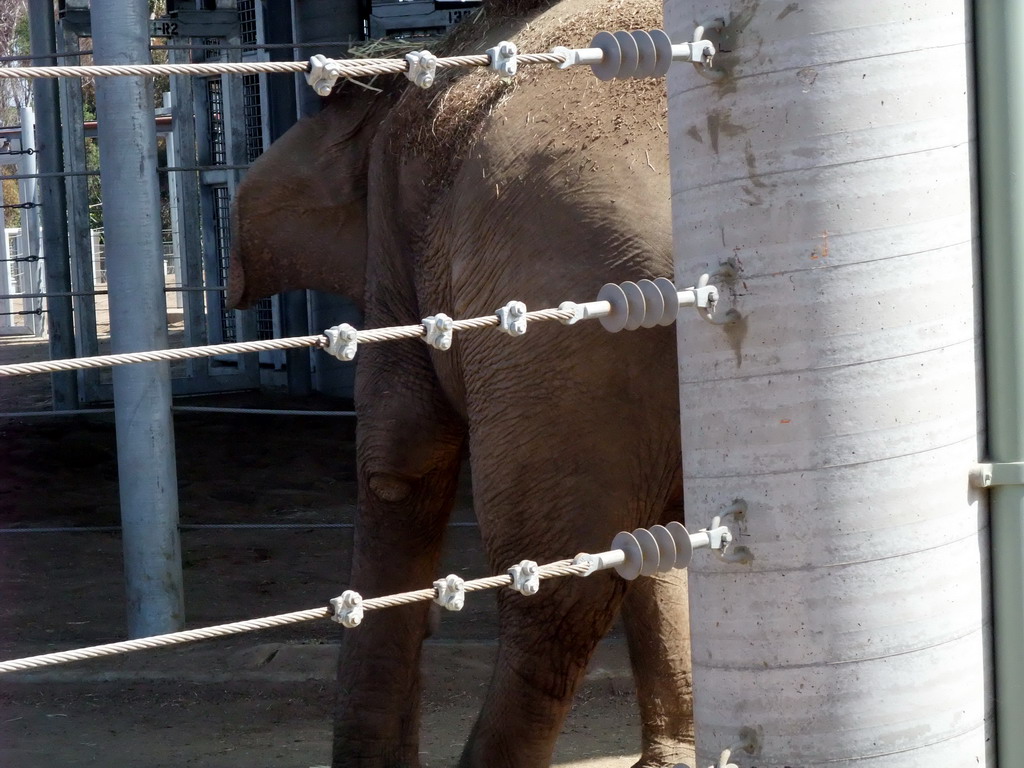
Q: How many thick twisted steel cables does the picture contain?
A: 3